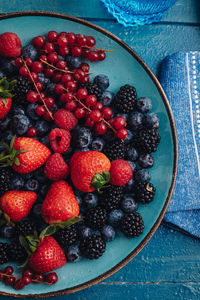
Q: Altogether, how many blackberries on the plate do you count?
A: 15